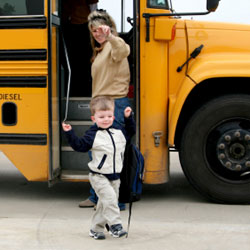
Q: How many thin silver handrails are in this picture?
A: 1